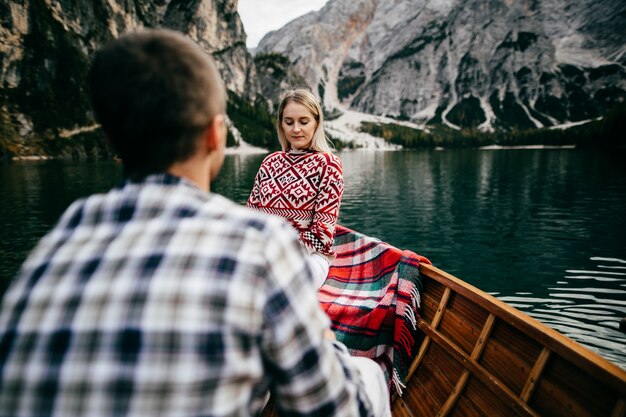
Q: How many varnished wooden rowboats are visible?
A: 1